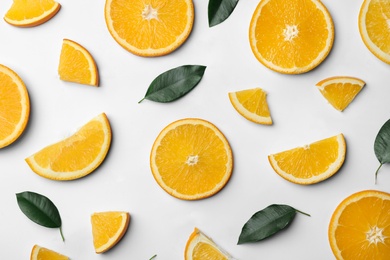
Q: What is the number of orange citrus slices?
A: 15